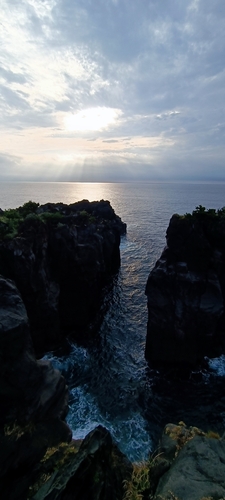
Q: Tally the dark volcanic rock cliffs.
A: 2